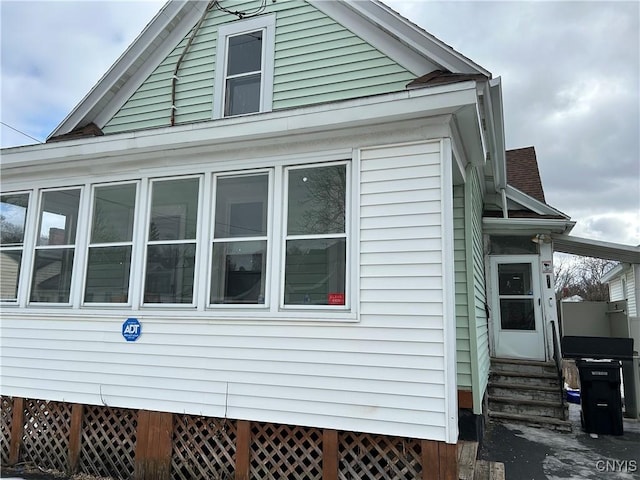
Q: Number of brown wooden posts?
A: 6